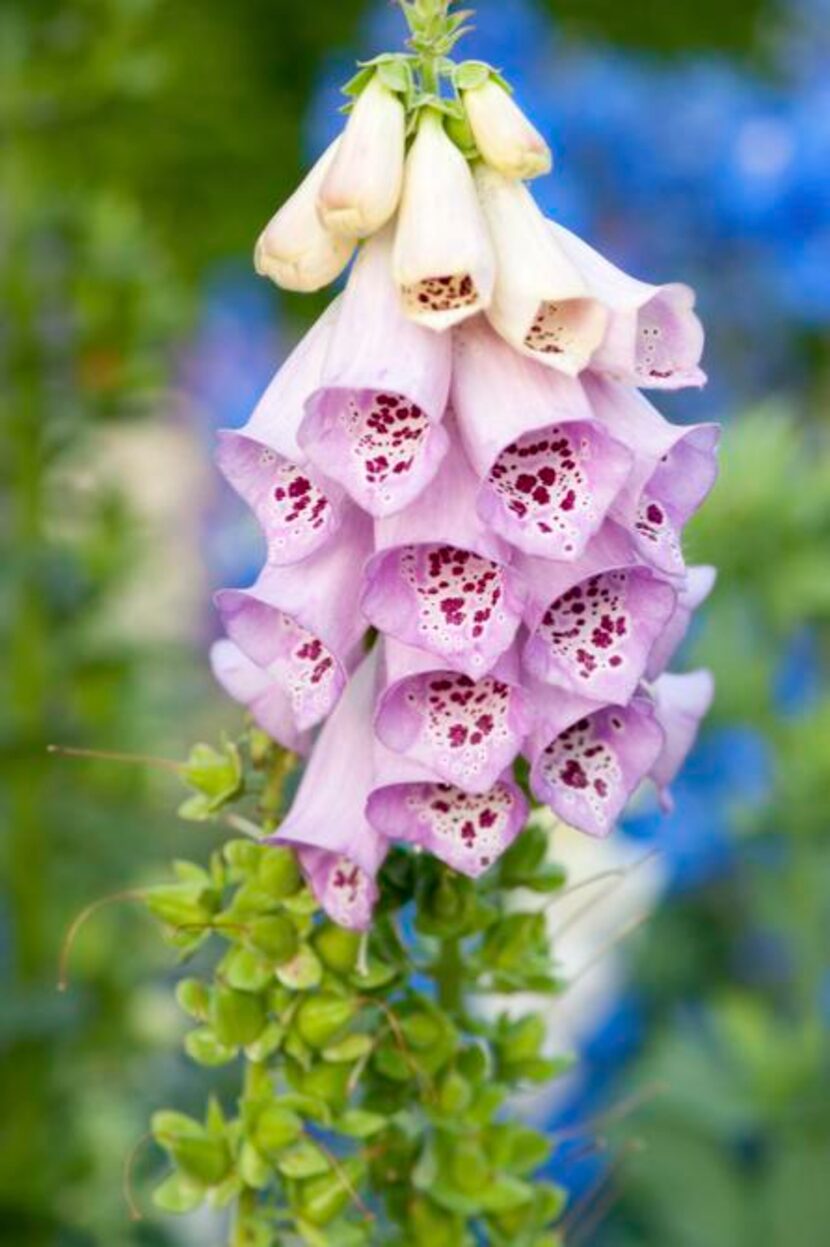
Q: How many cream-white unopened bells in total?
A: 3